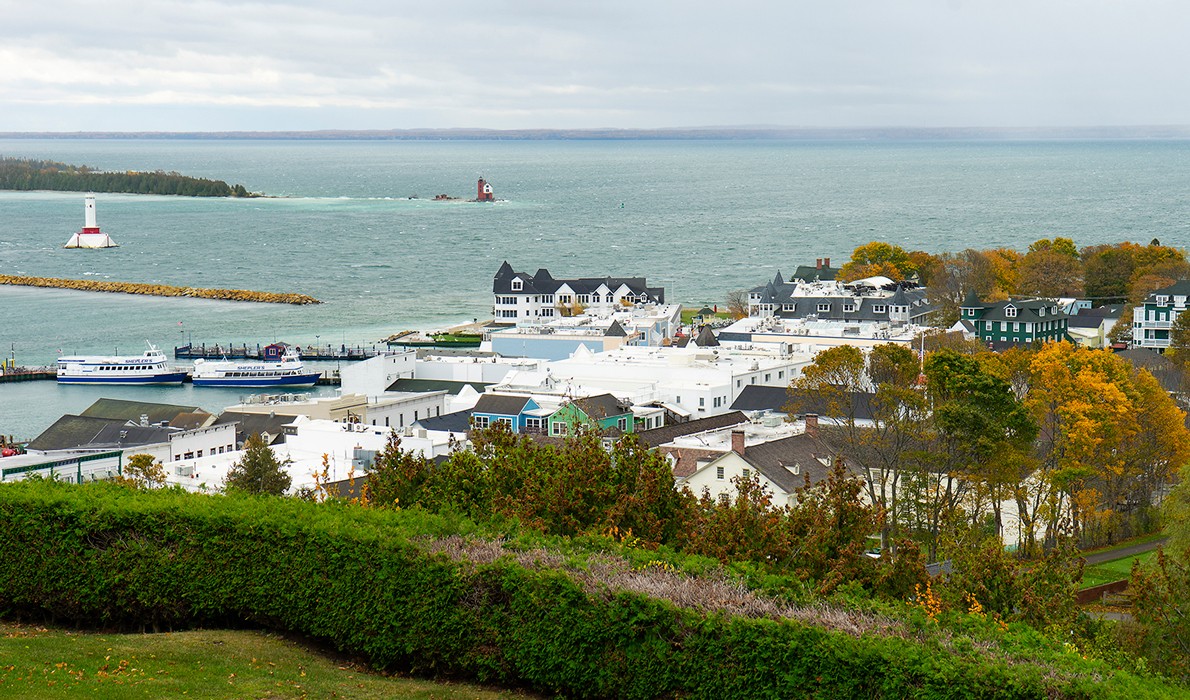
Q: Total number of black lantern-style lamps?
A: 0